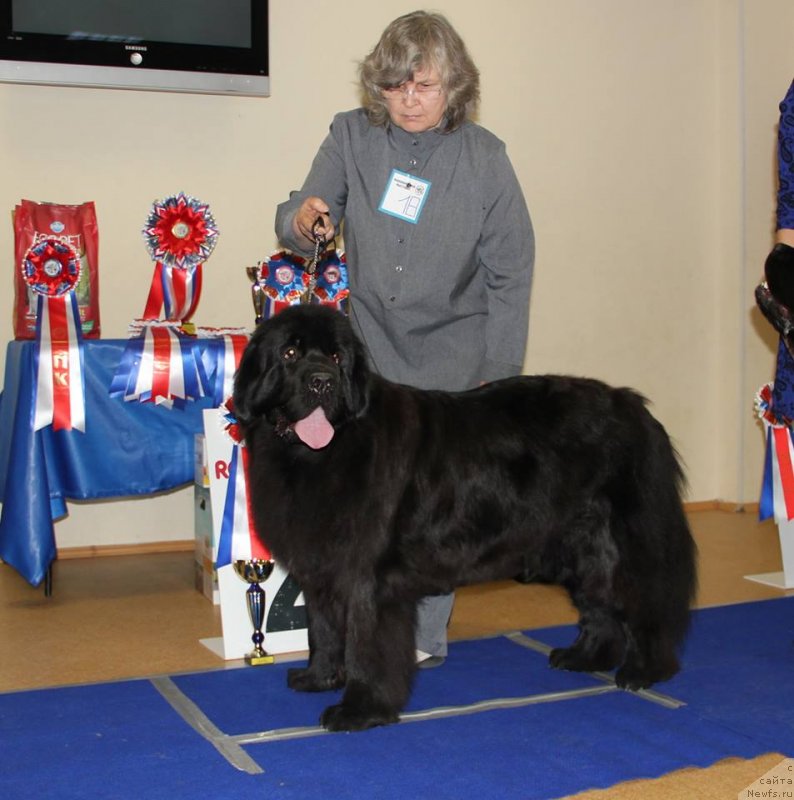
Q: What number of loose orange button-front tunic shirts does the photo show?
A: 0